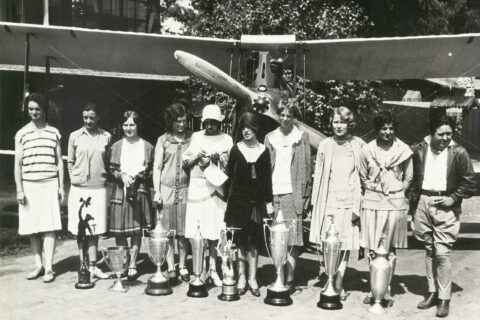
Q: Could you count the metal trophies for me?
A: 8